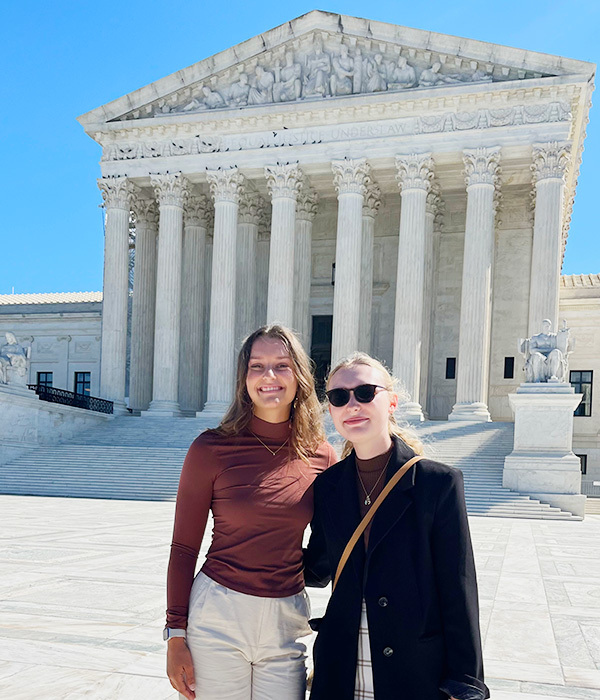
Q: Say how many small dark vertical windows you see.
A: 2